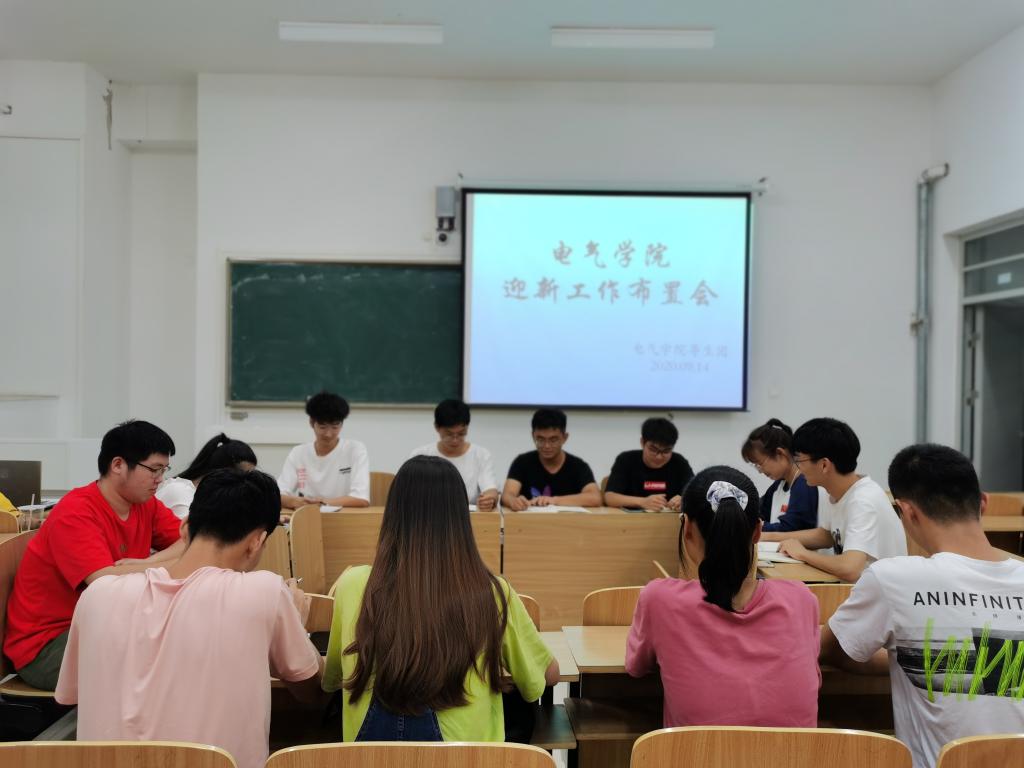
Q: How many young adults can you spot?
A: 12